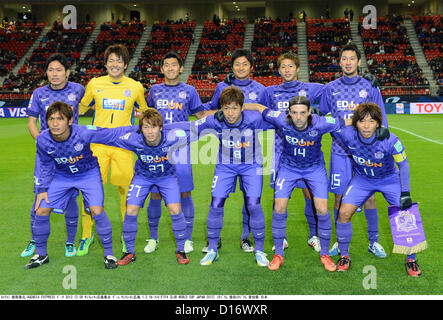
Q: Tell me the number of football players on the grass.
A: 11